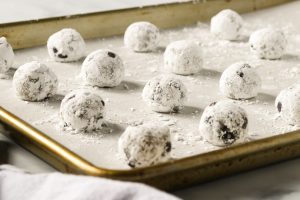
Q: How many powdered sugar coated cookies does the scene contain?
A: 14